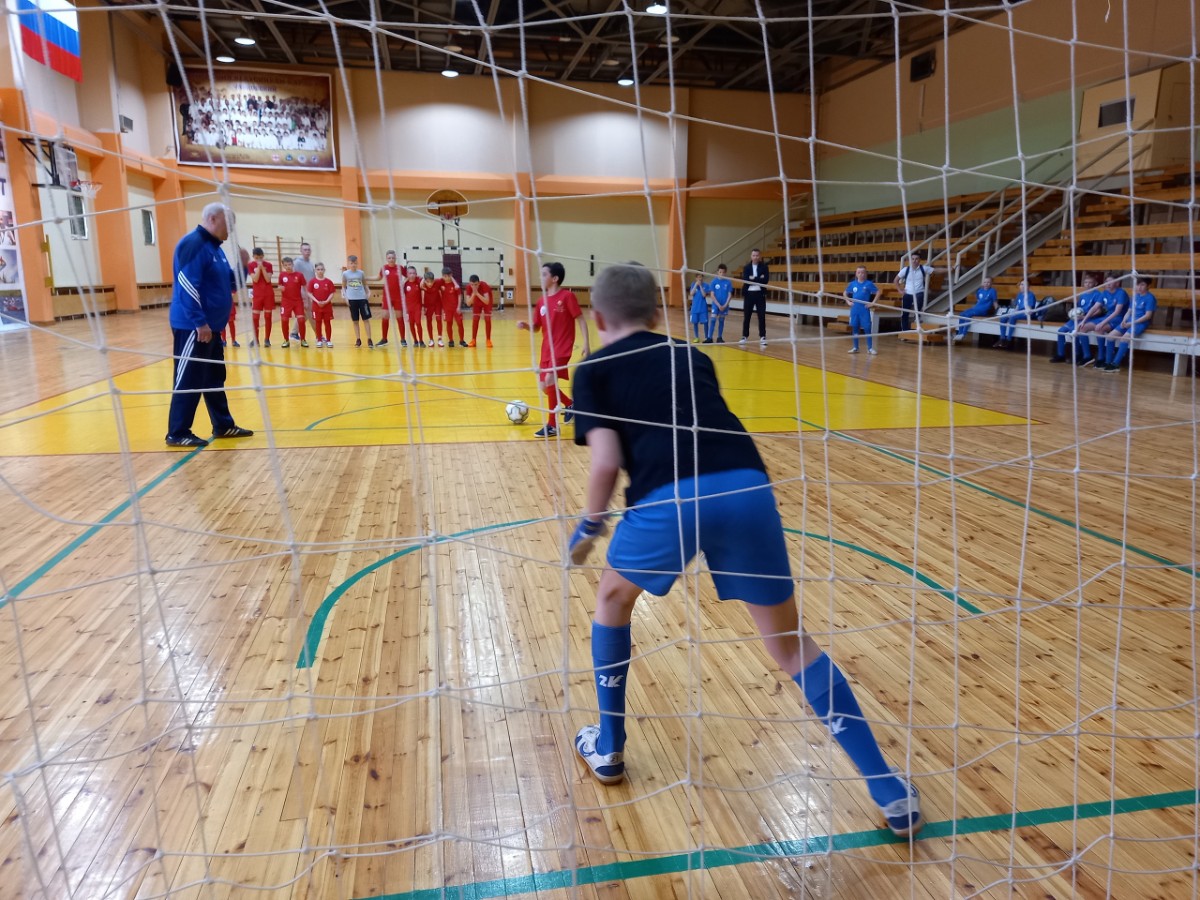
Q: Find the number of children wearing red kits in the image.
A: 10